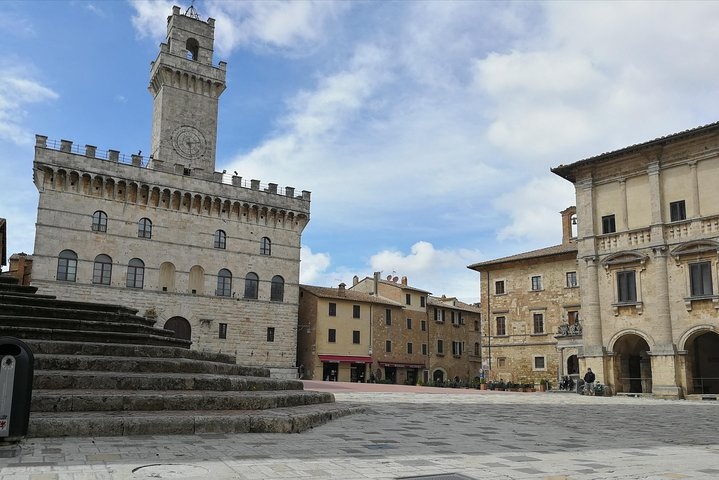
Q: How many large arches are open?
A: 2